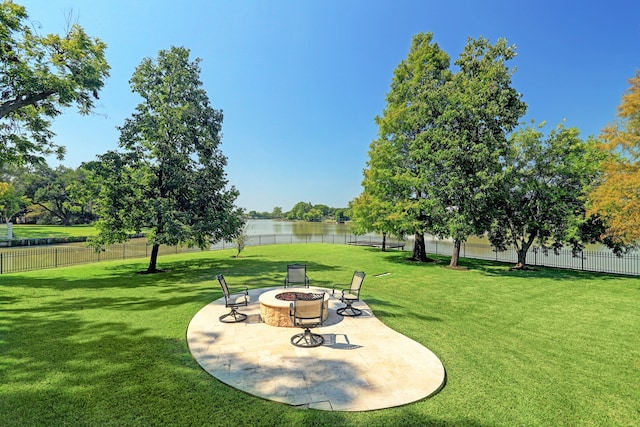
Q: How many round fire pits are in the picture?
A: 1